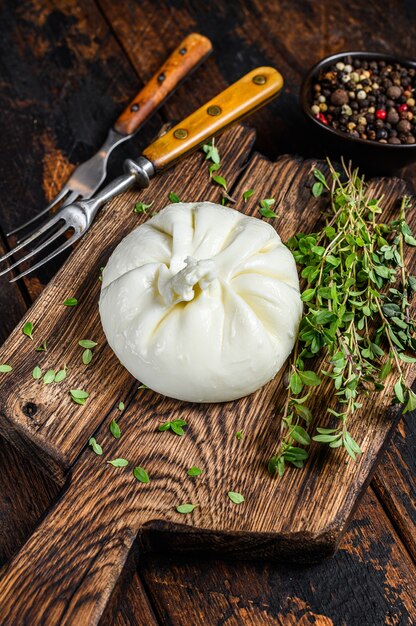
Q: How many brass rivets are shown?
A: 3